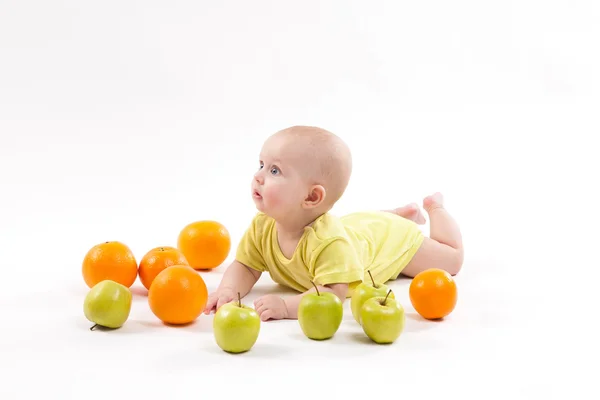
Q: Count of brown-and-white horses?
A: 0